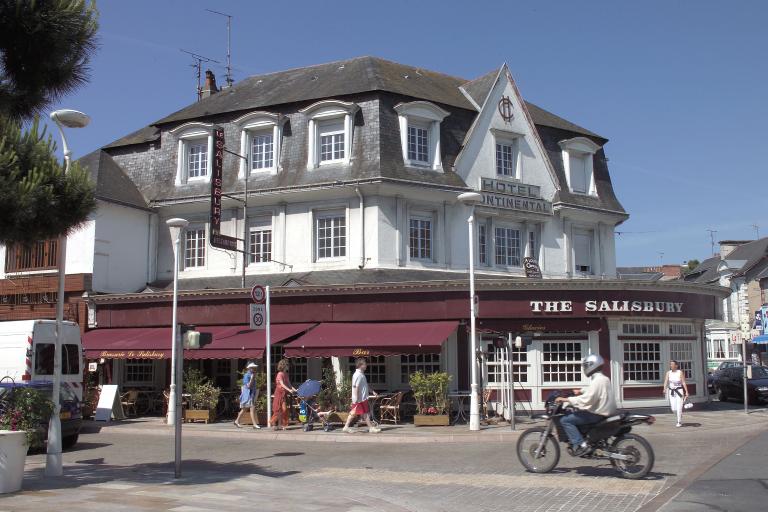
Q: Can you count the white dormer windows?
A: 5